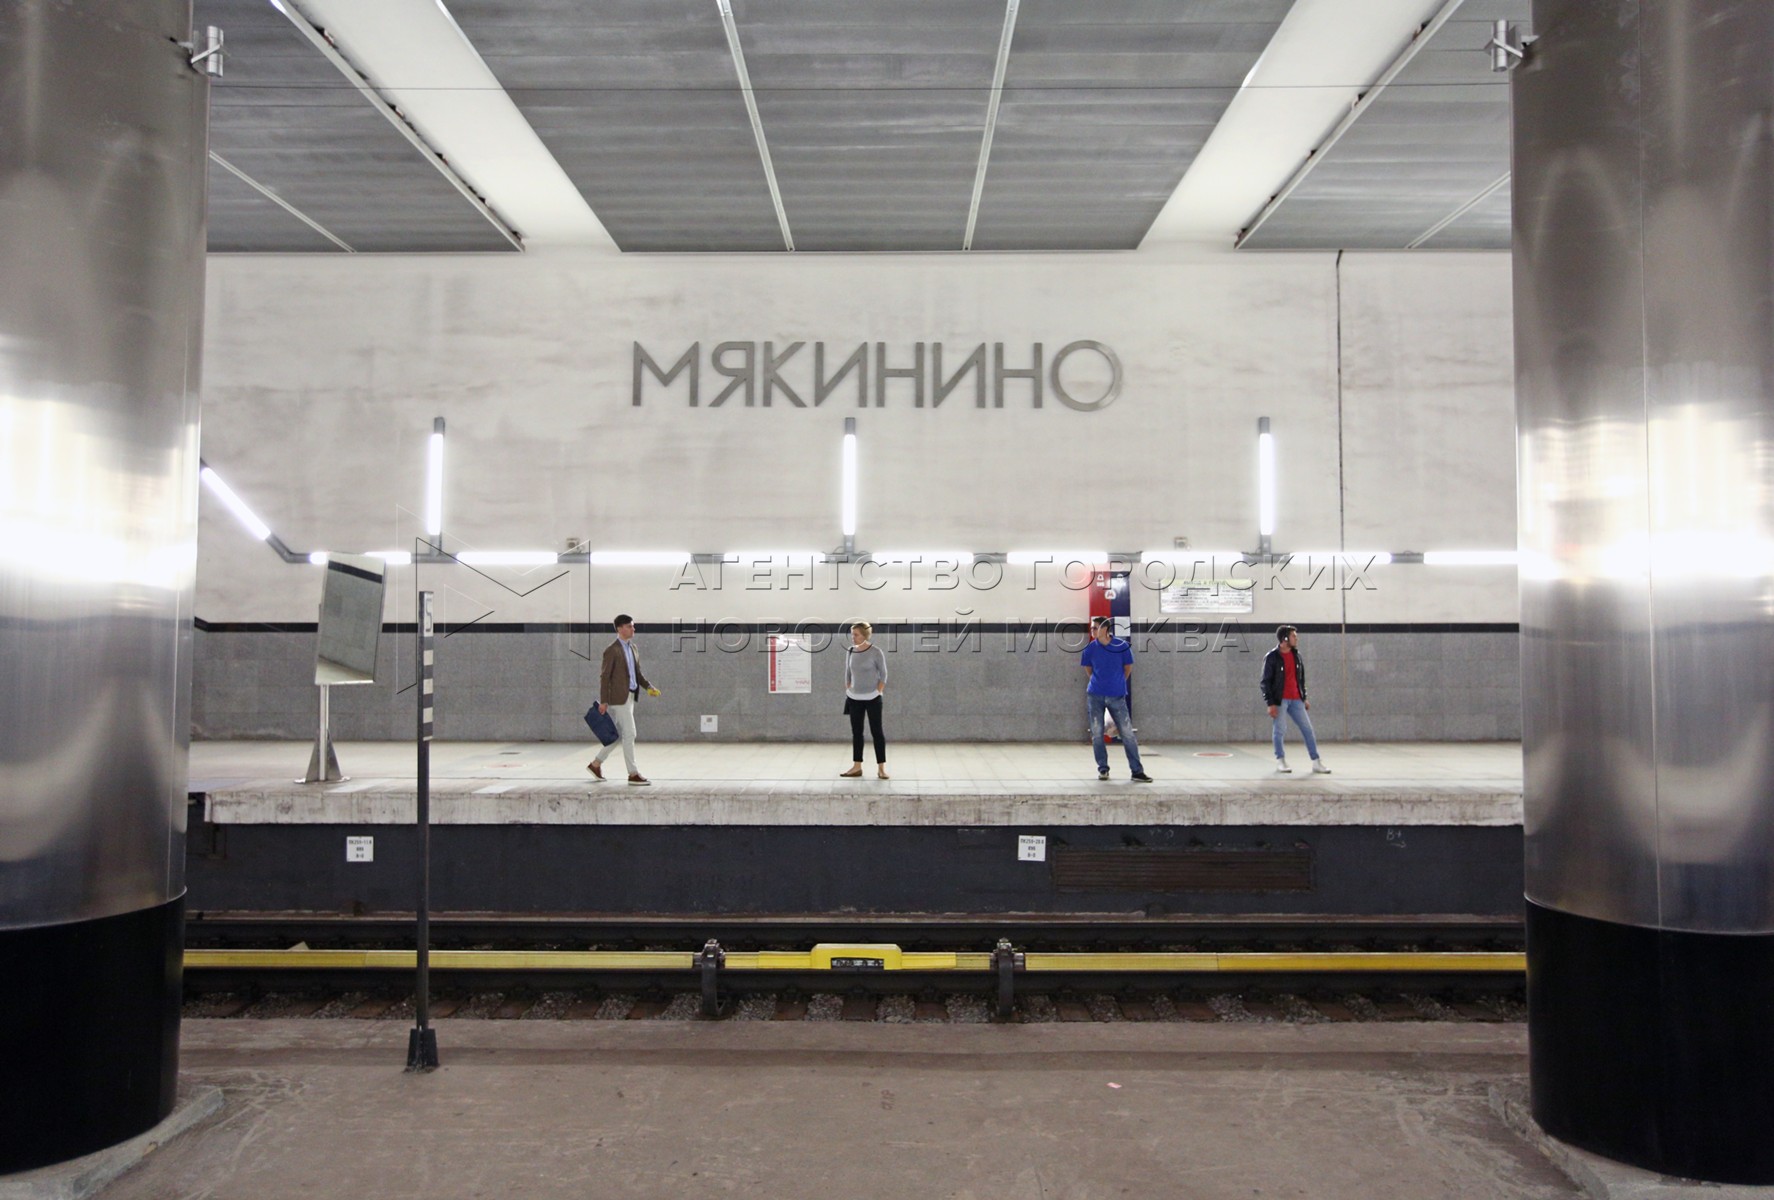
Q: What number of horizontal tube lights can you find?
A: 9